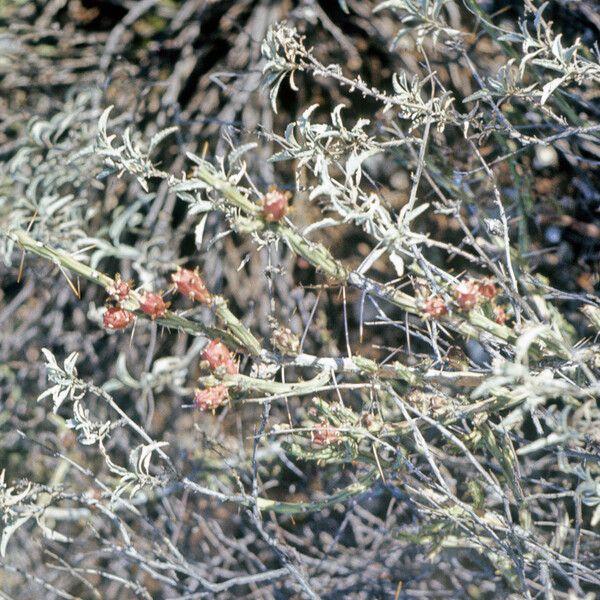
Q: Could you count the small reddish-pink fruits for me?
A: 12